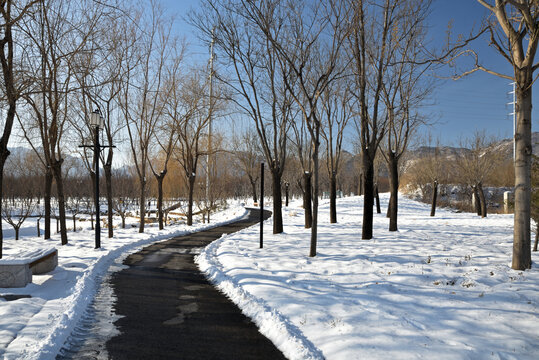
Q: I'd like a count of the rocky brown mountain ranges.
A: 1